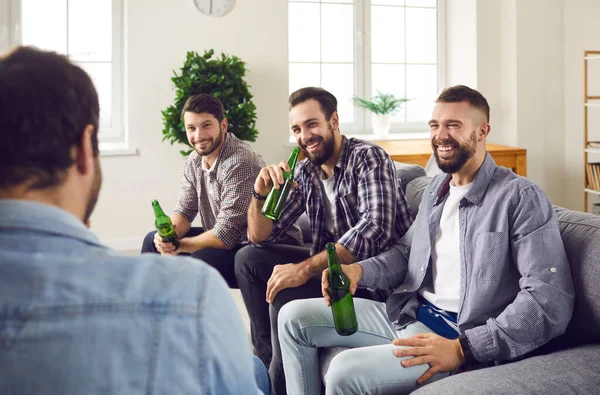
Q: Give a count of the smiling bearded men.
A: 3